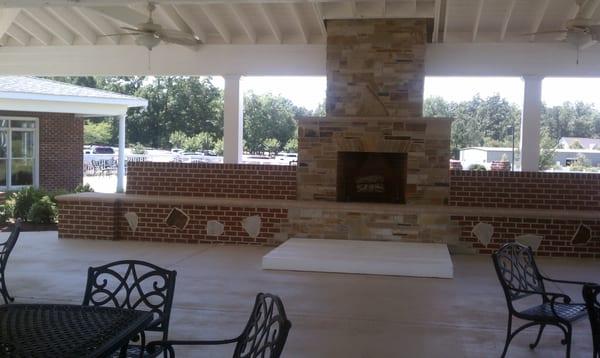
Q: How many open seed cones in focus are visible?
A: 0